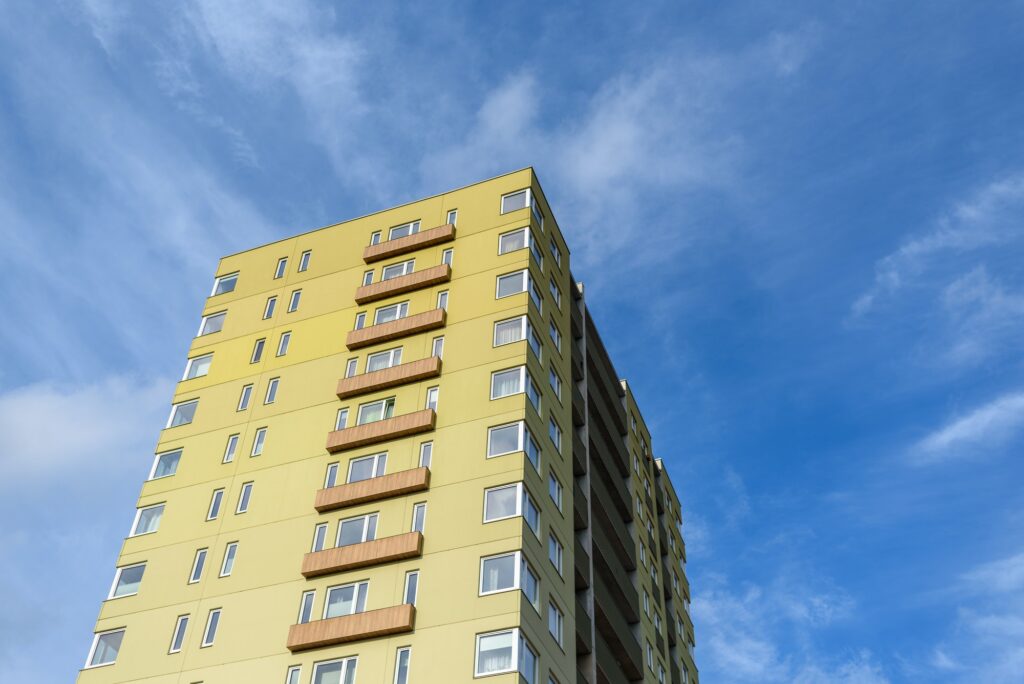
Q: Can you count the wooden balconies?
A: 8